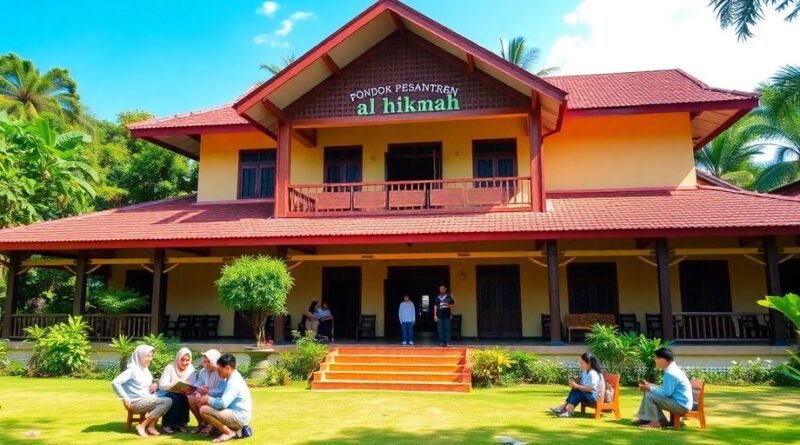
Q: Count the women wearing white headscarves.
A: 3